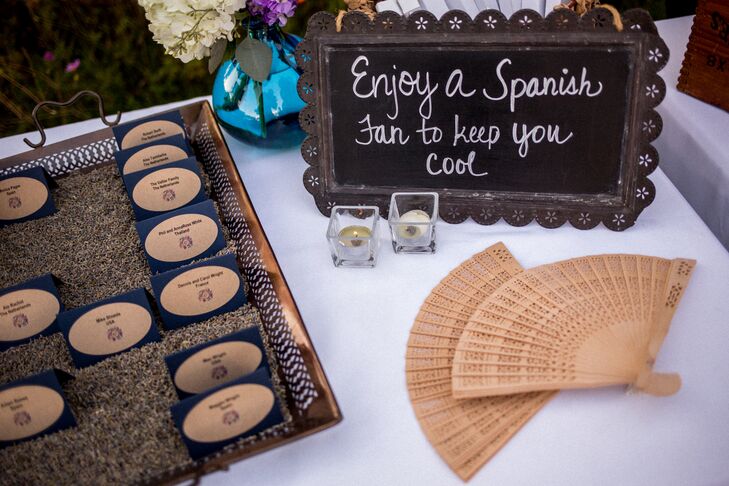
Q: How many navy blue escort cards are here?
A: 11